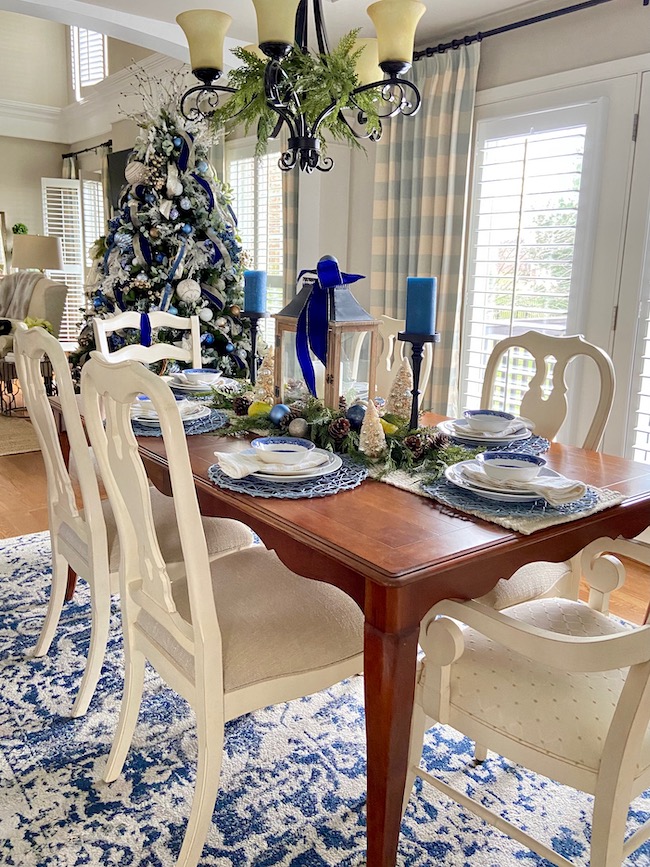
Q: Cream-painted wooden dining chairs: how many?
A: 6